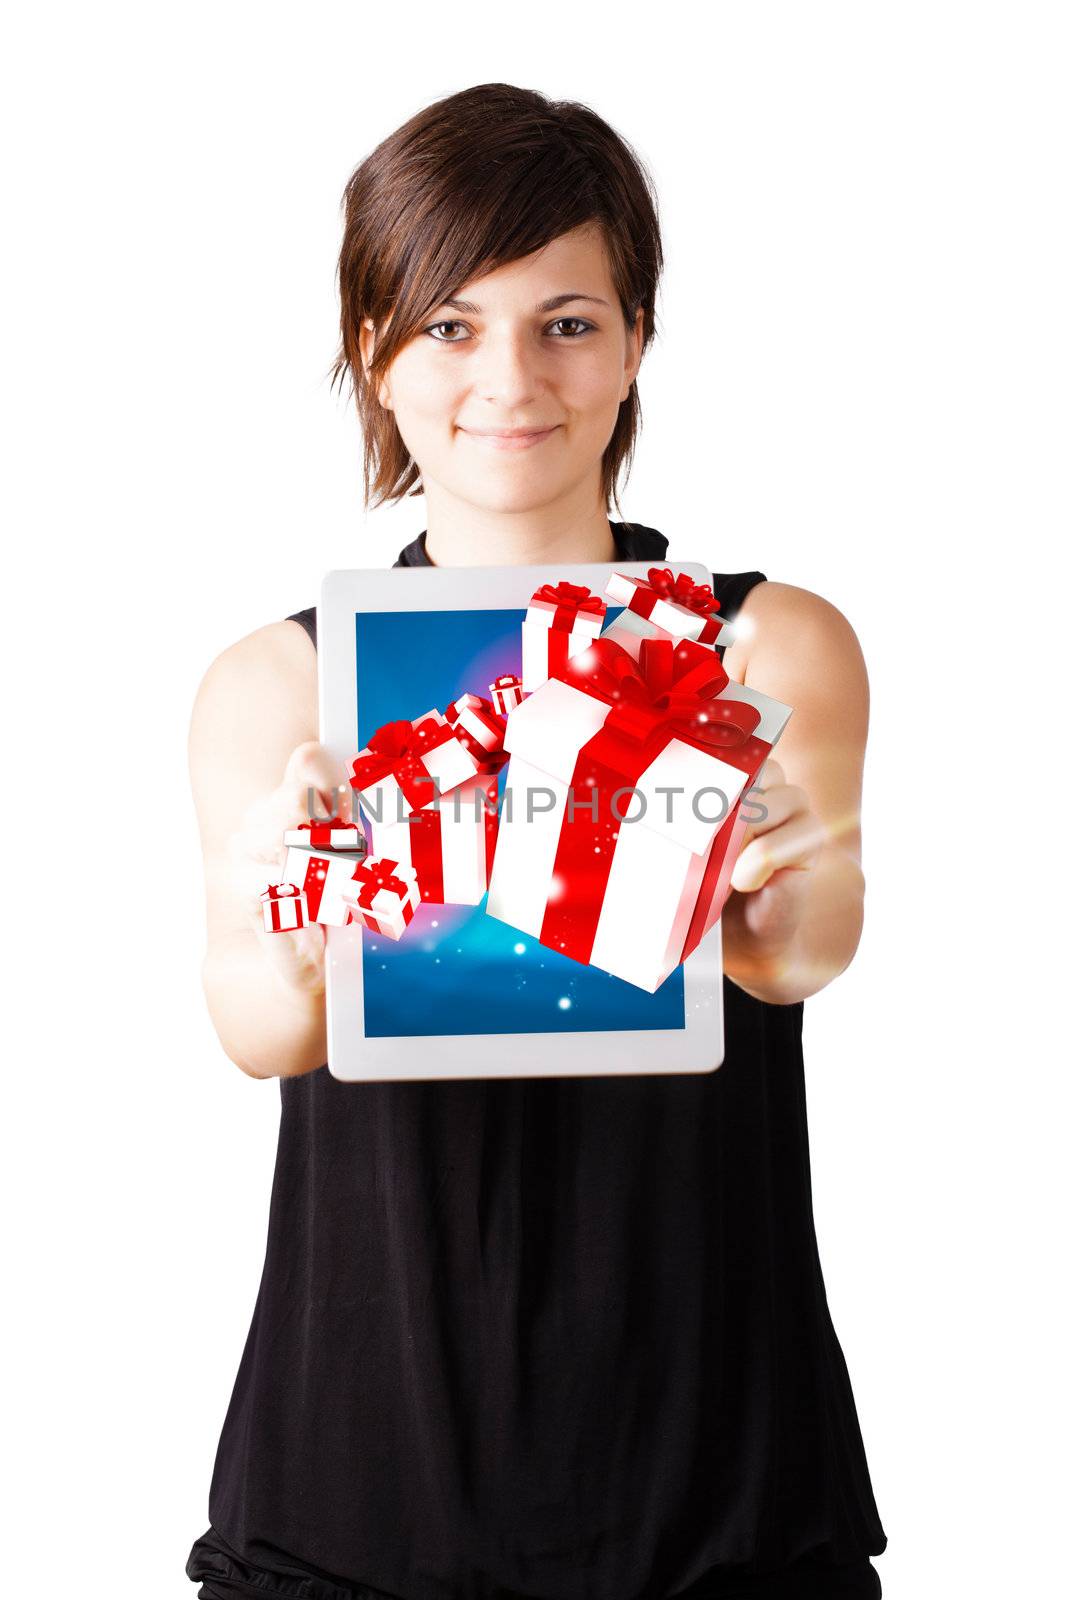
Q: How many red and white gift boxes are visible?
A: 9